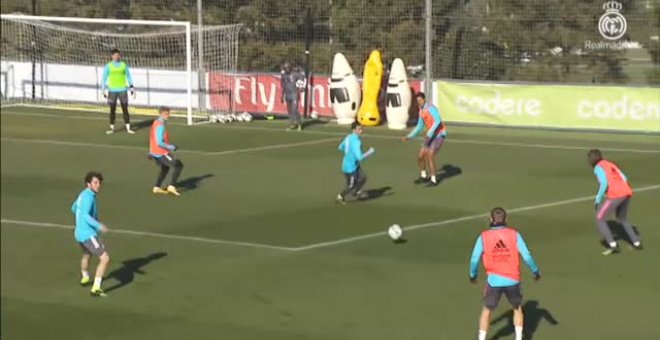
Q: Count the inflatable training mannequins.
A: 3